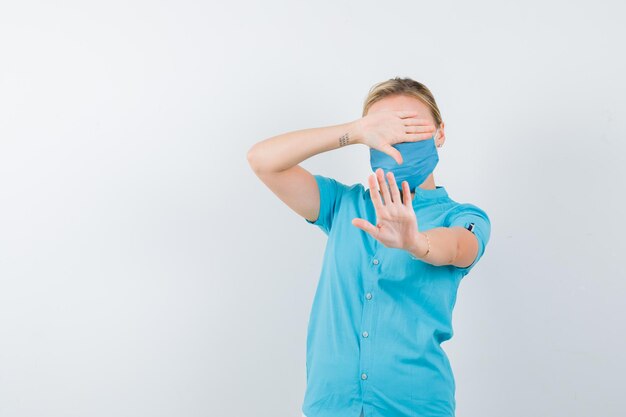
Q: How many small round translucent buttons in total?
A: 4